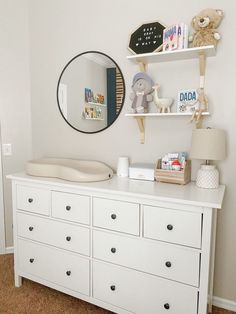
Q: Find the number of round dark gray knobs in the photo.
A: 12